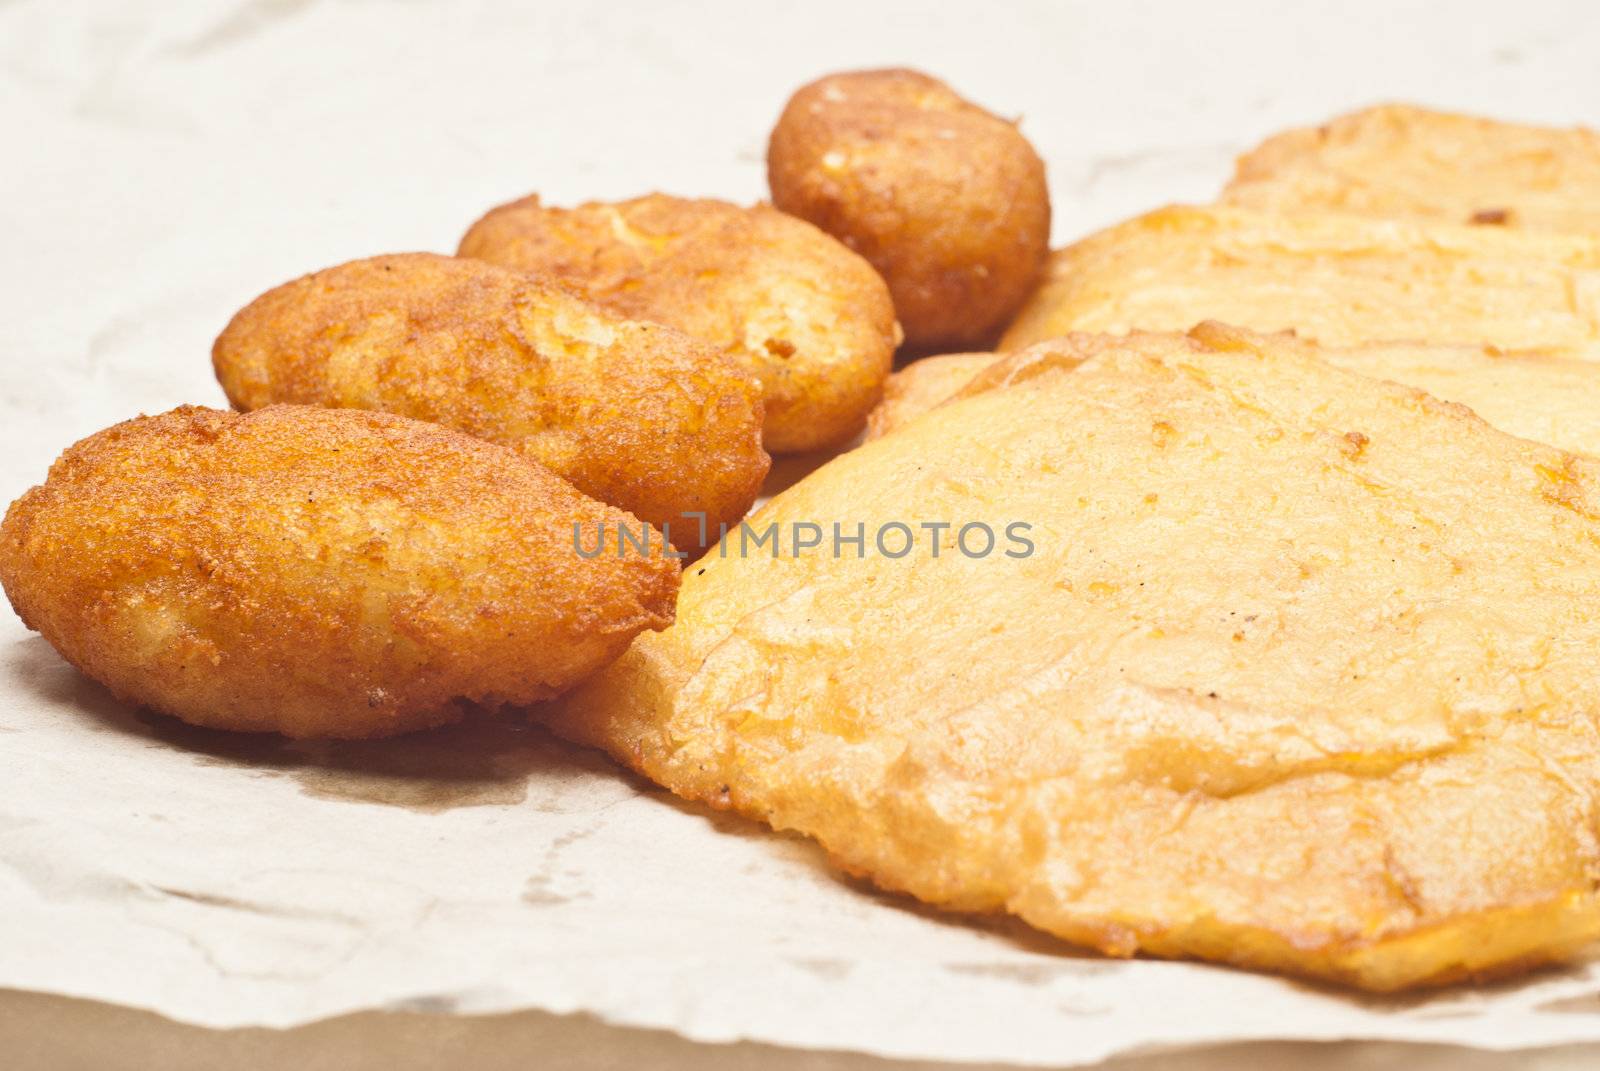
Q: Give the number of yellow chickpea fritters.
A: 4